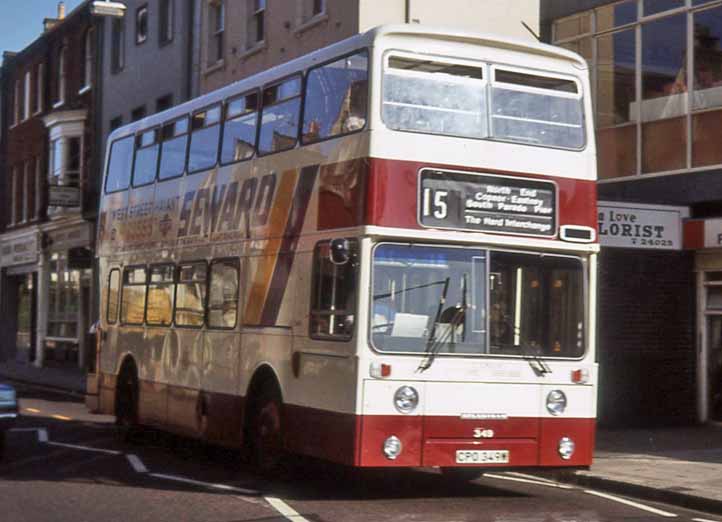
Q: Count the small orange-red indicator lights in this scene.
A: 2